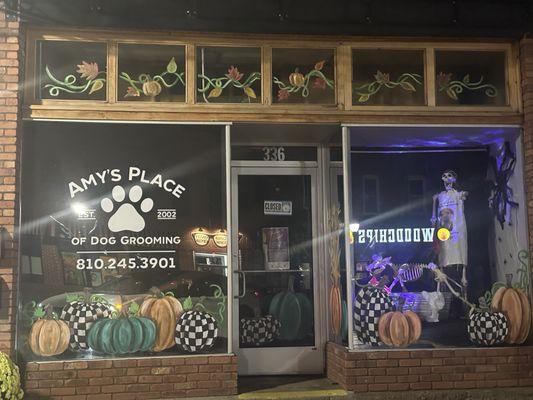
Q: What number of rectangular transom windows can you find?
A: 6